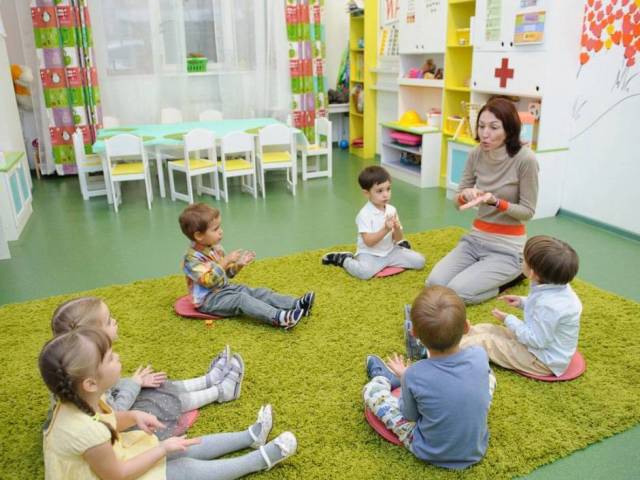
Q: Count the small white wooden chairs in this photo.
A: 9